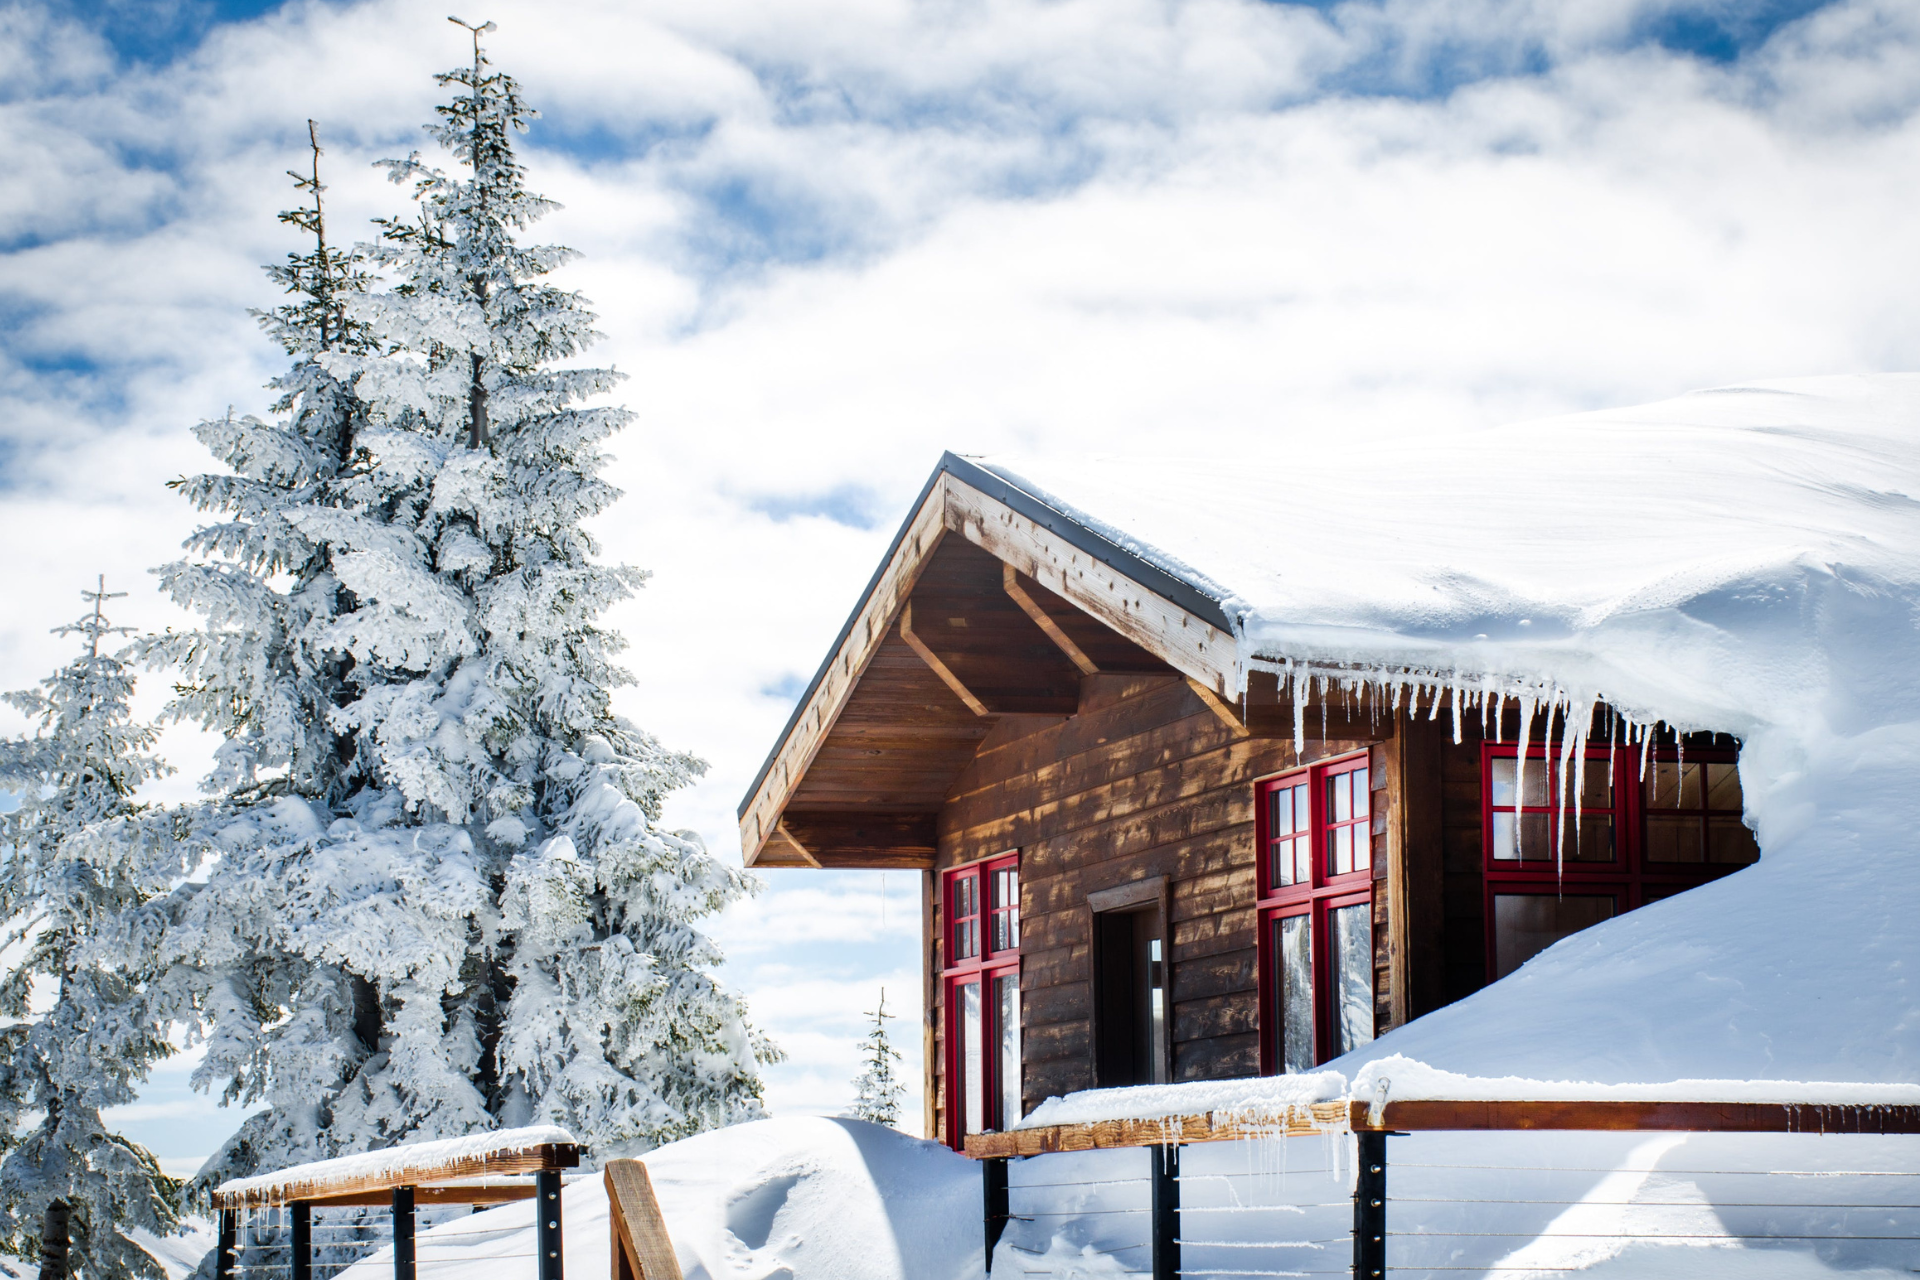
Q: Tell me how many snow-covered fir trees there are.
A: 4